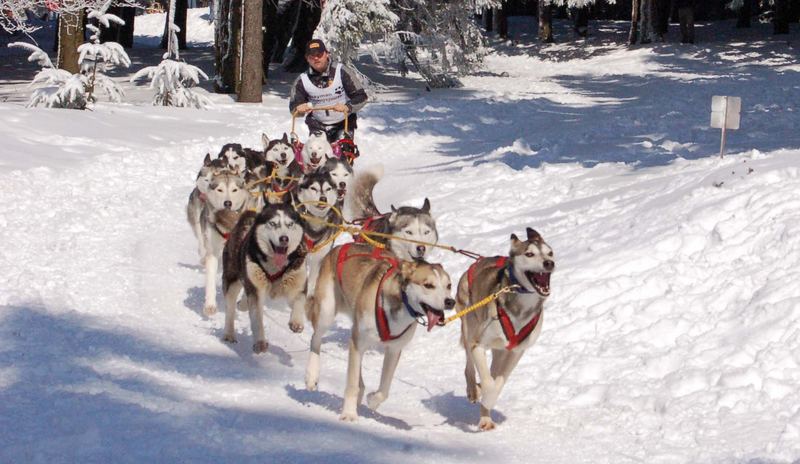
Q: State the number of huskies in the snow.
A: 11